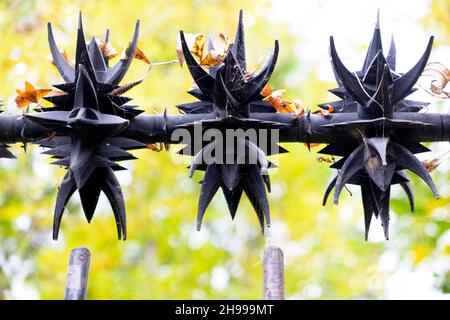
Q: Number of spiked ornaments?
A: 3